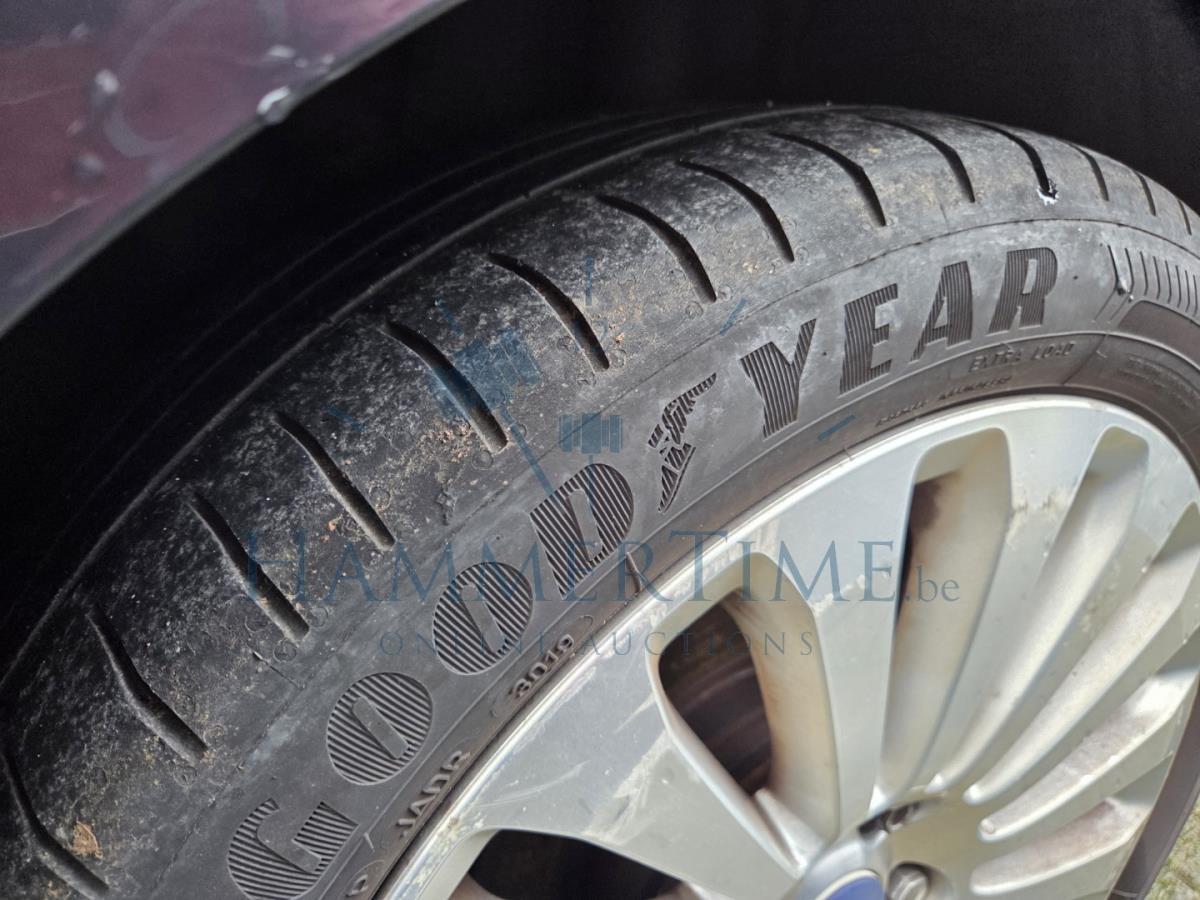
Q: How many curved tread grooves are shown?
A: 14